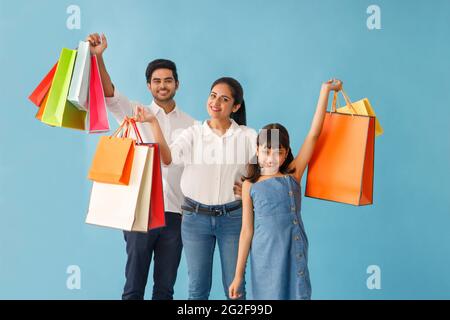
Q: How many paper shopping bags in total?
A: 10